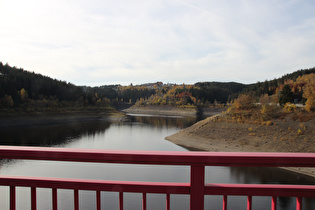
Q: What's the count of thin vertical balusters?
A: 12